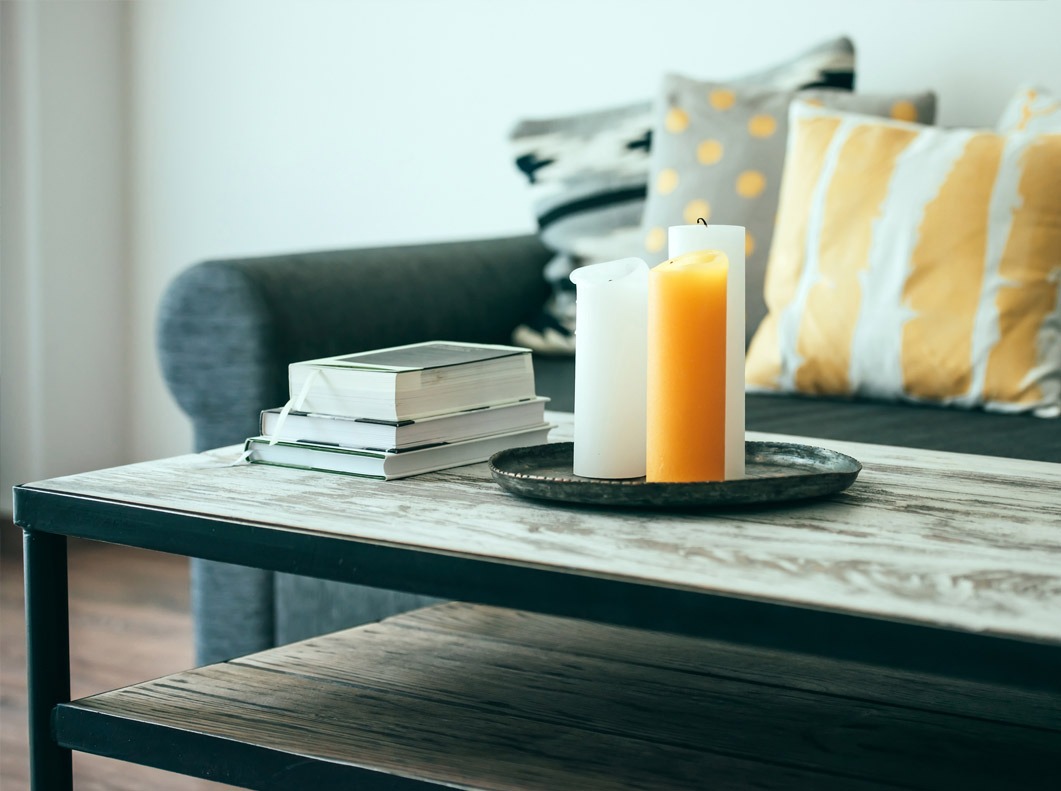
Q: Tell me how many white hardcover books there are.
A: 3